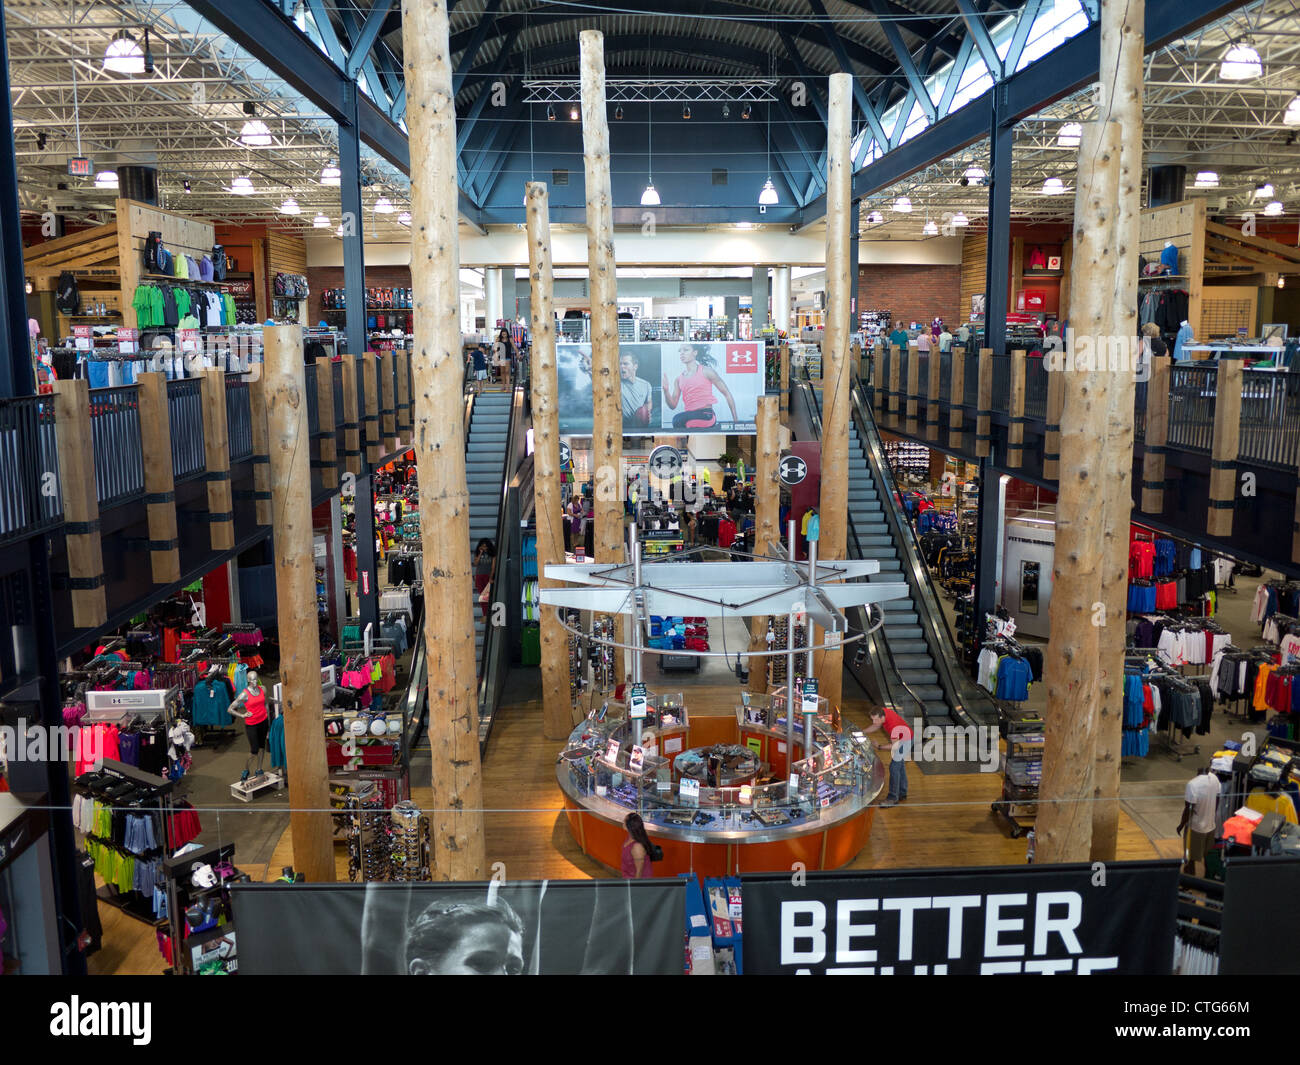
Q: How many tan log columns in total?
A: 8